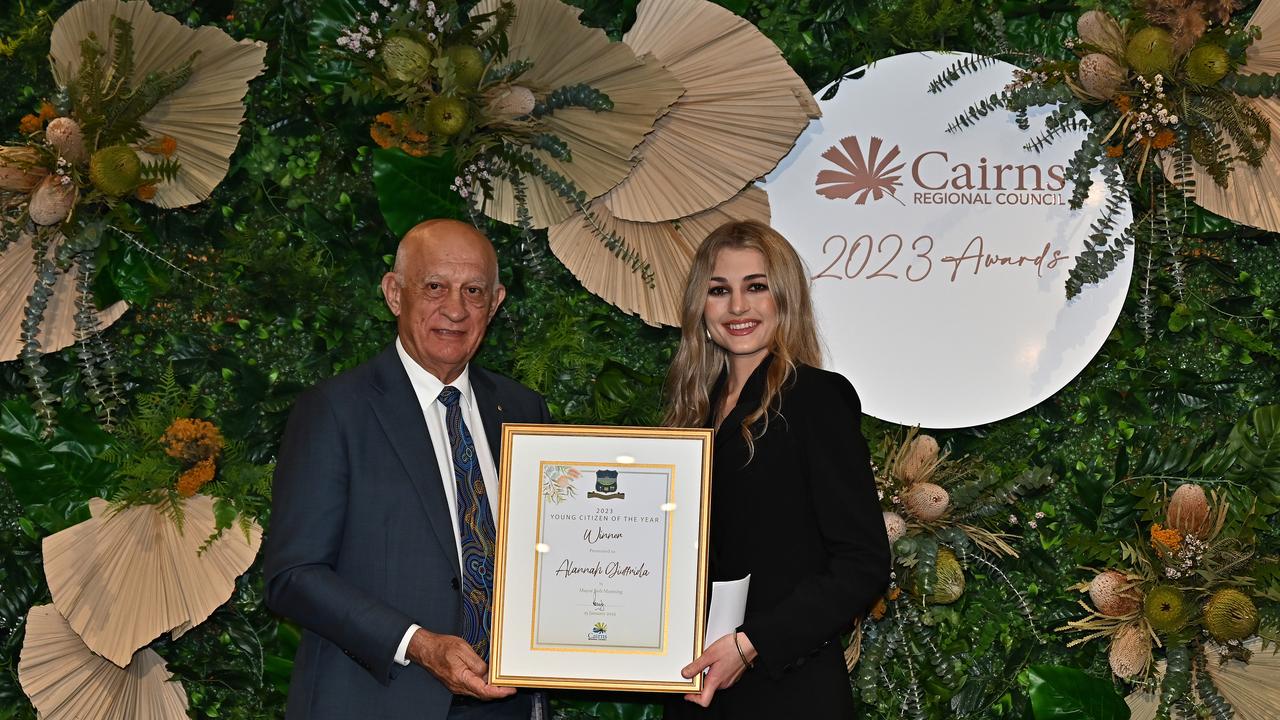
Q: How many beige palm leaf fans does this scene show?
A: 9